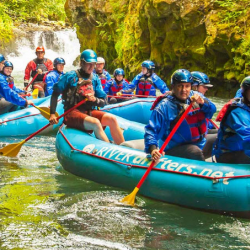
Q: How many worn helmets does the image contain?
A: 11